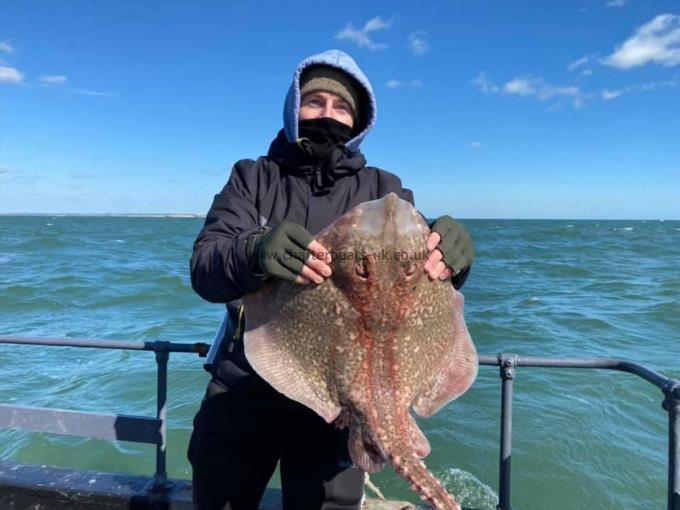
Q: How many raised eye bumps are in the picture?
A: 2